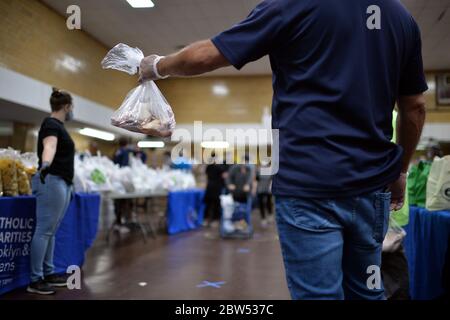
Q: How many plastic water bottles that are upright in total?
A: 0